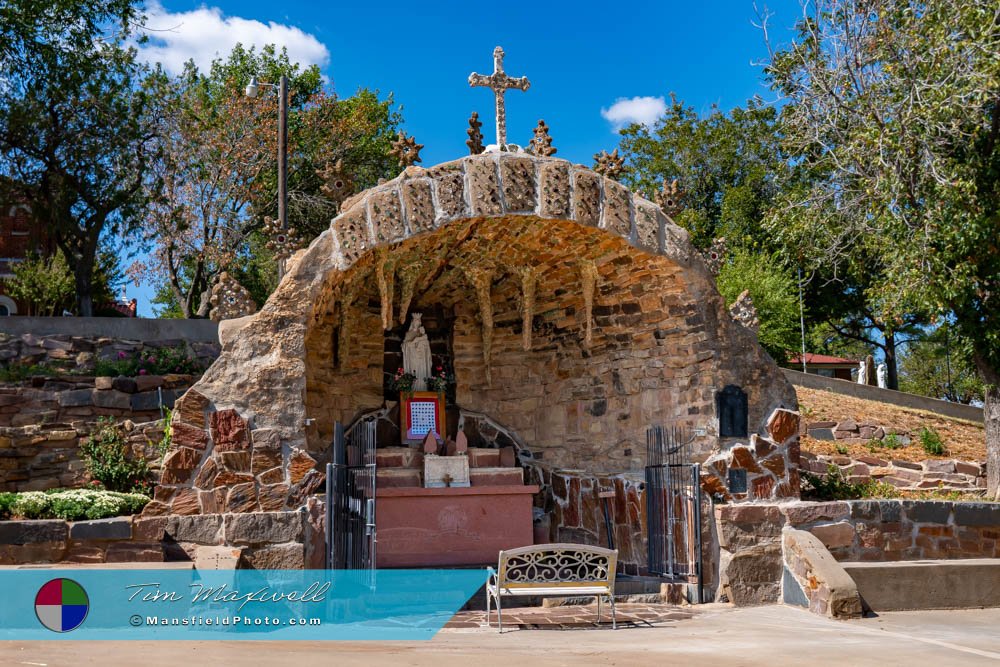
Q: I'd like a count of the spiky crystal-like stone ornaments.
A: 10